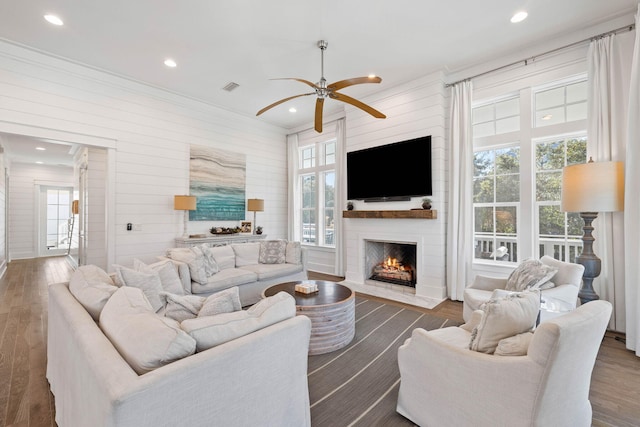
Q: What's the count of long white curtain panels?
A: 5